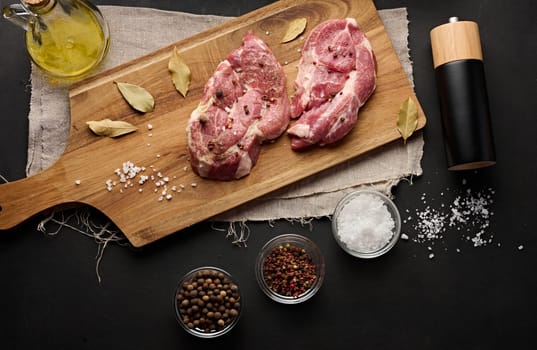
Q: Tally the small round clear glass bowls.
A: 3